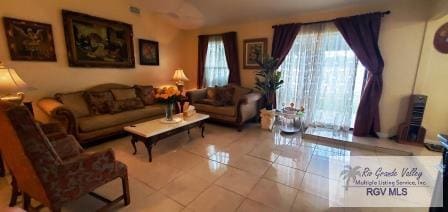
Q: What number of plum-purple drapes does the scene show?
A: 4